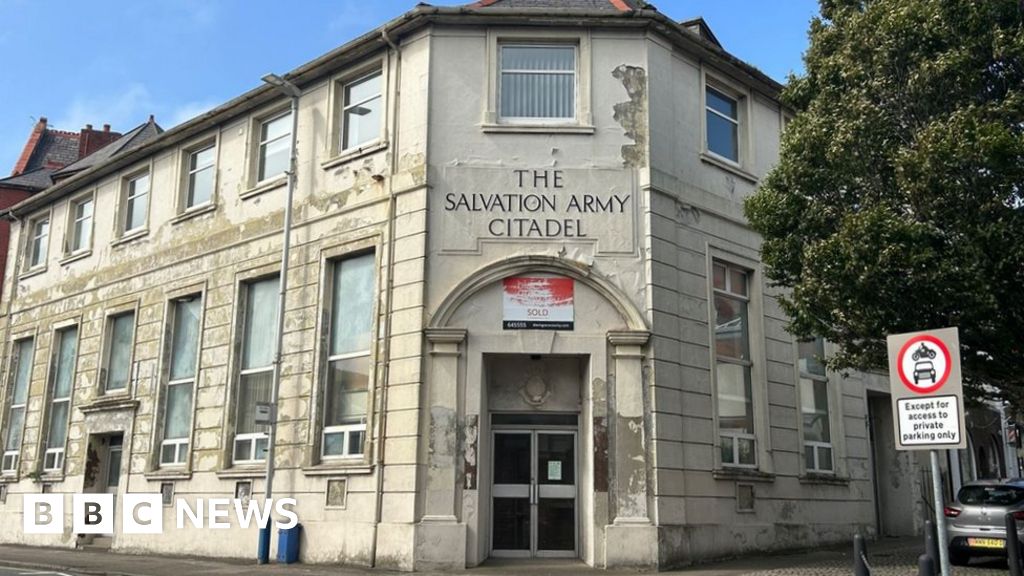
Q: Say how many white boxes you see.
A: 3